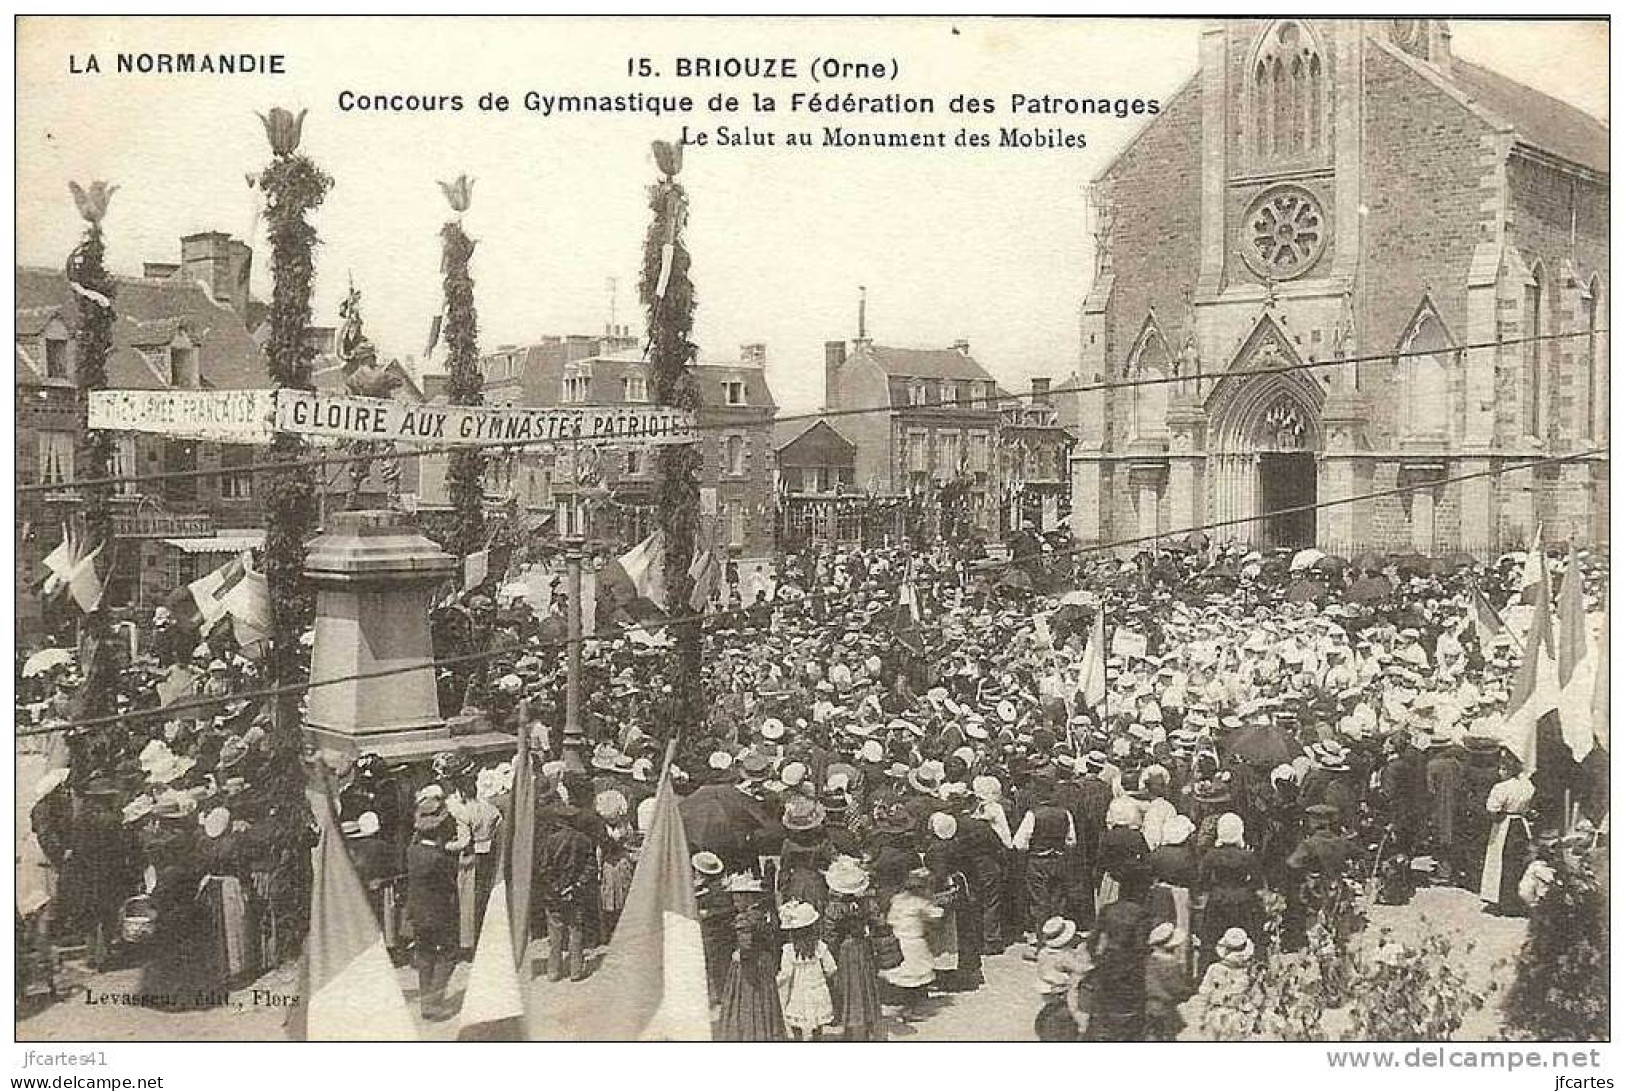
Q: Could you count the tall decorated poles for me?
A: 4